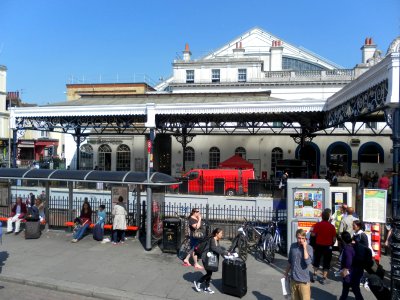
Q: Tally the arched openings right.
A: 3